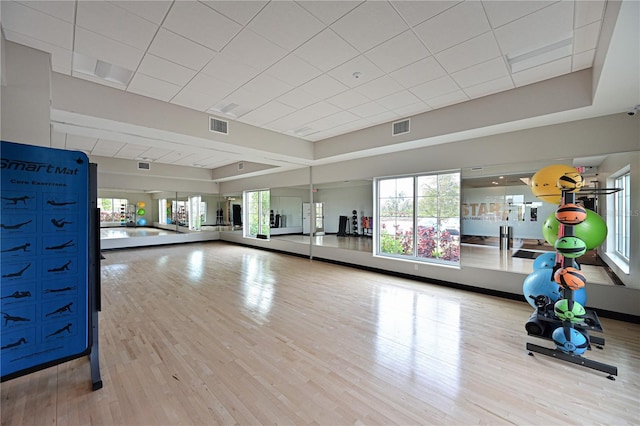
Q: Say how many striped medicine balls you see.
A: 6